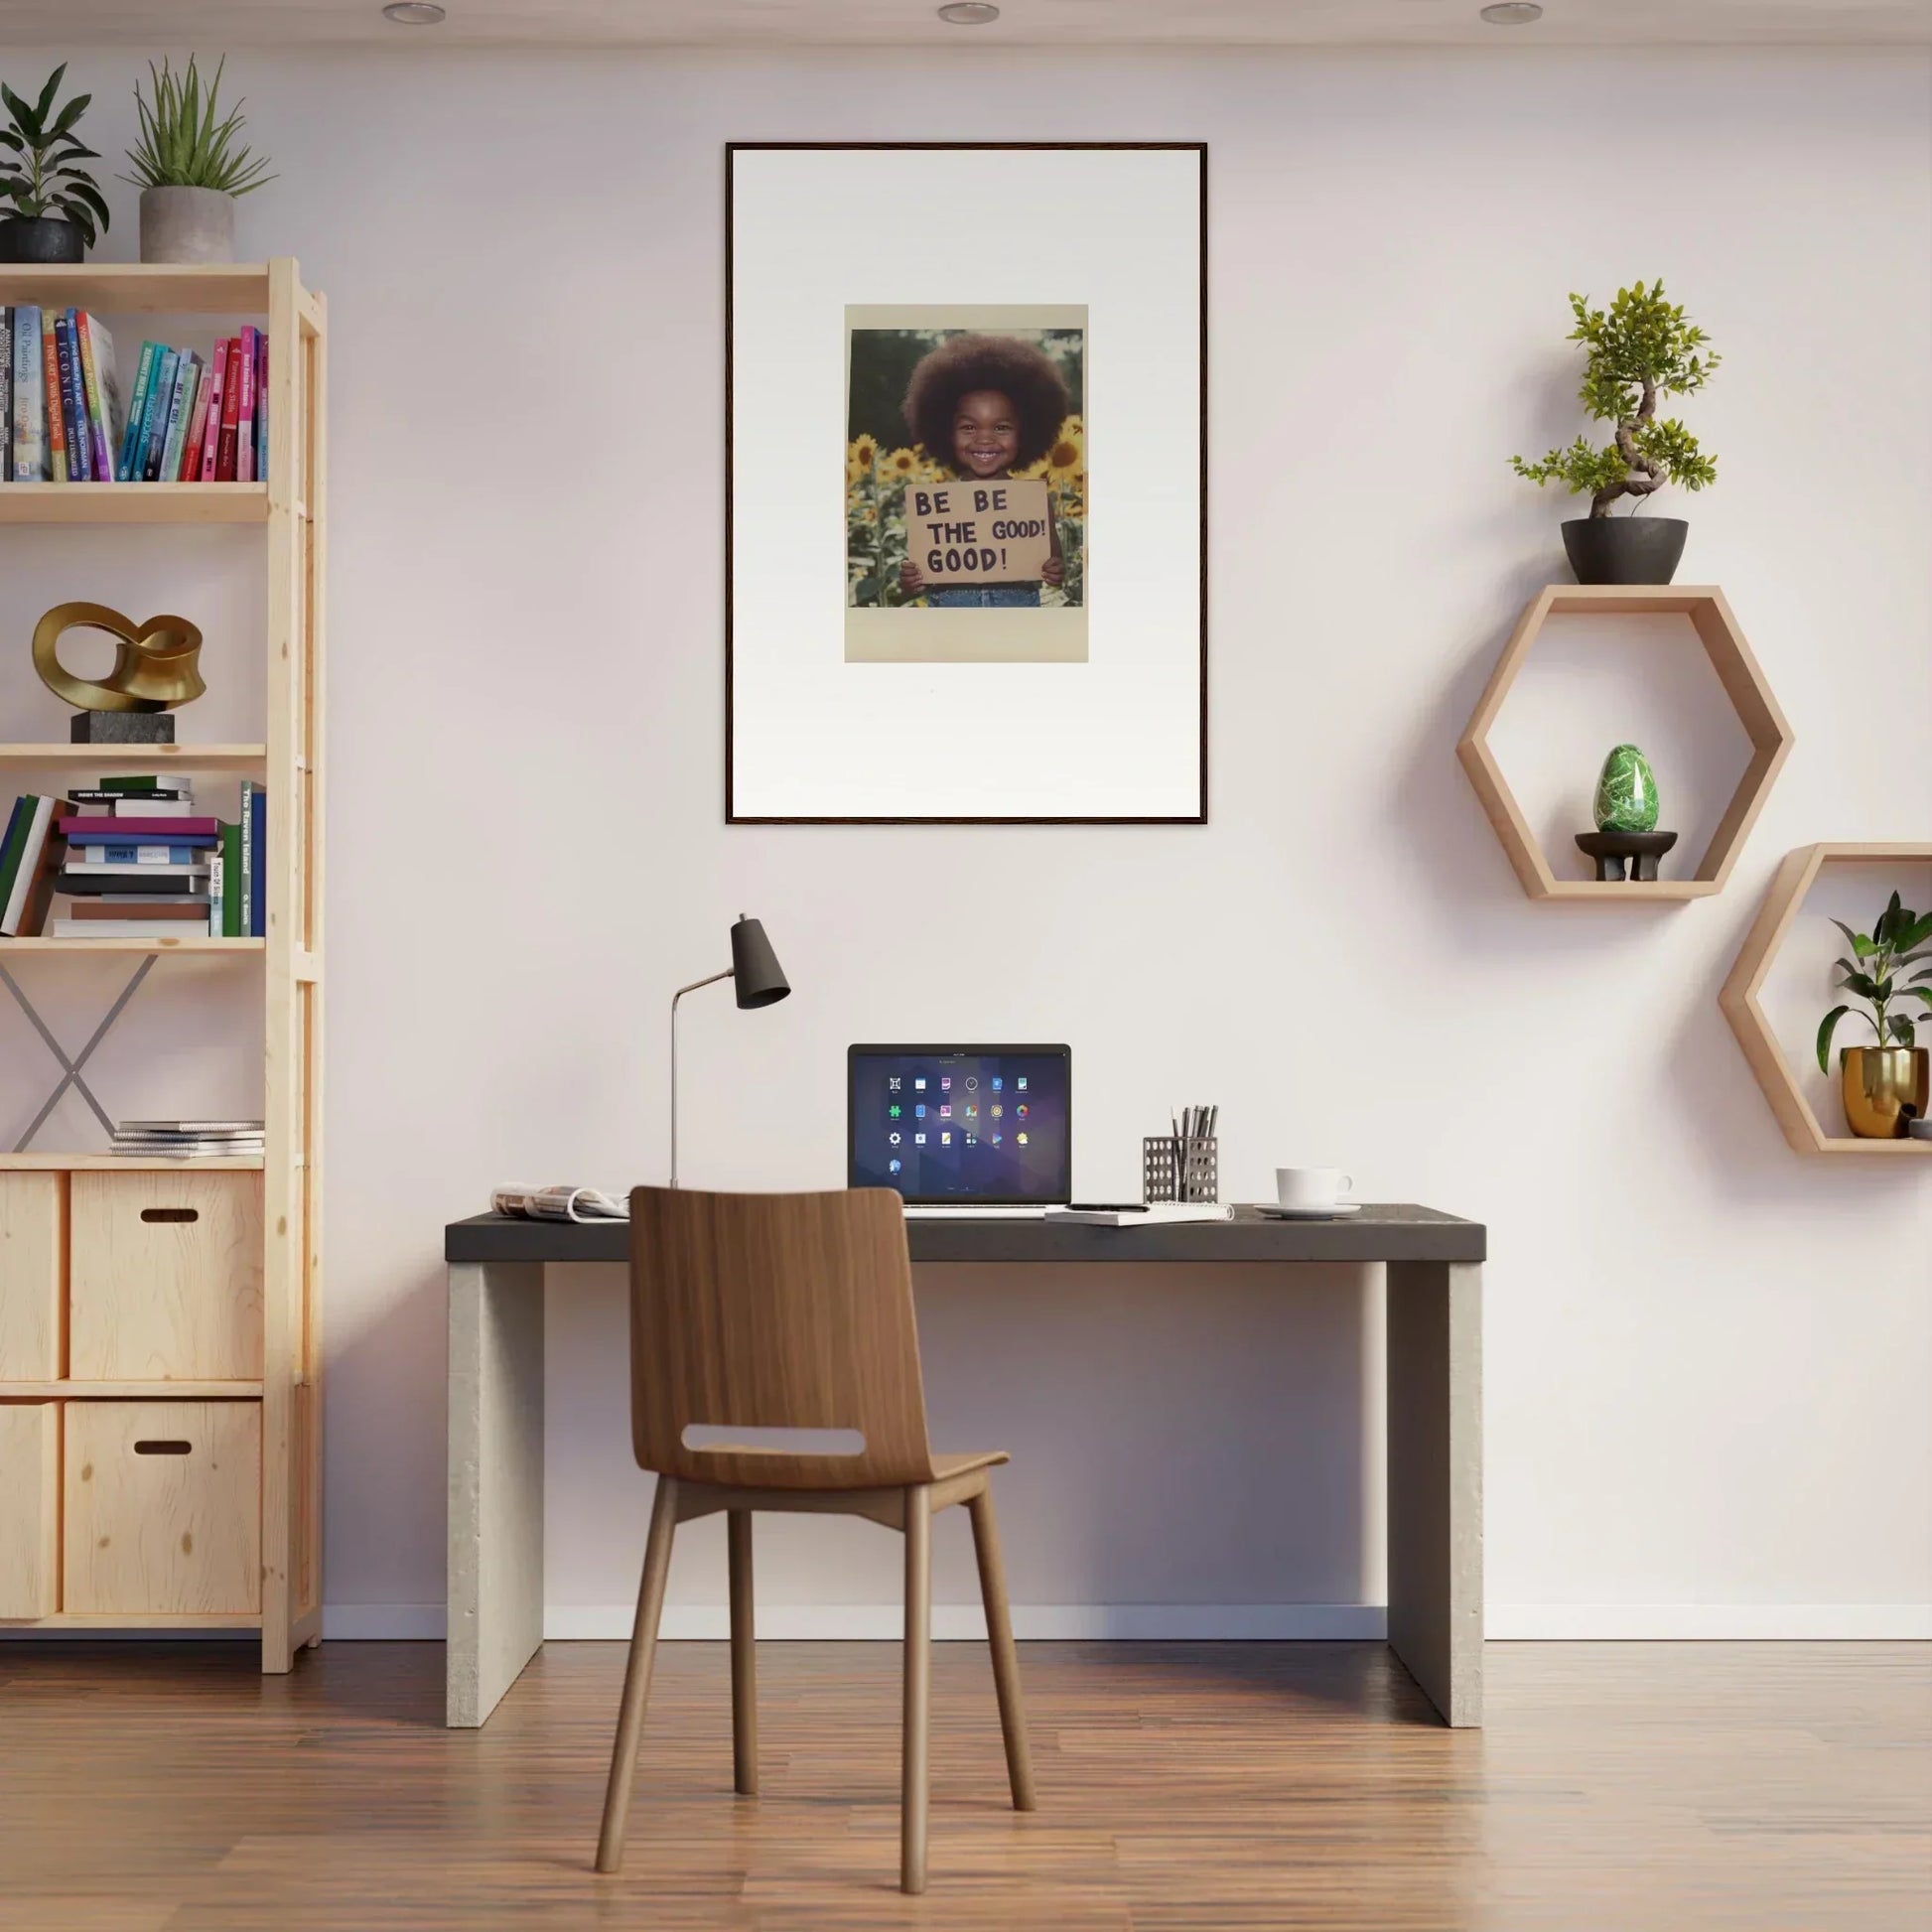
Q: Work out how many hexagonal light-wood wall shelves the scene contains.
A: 2